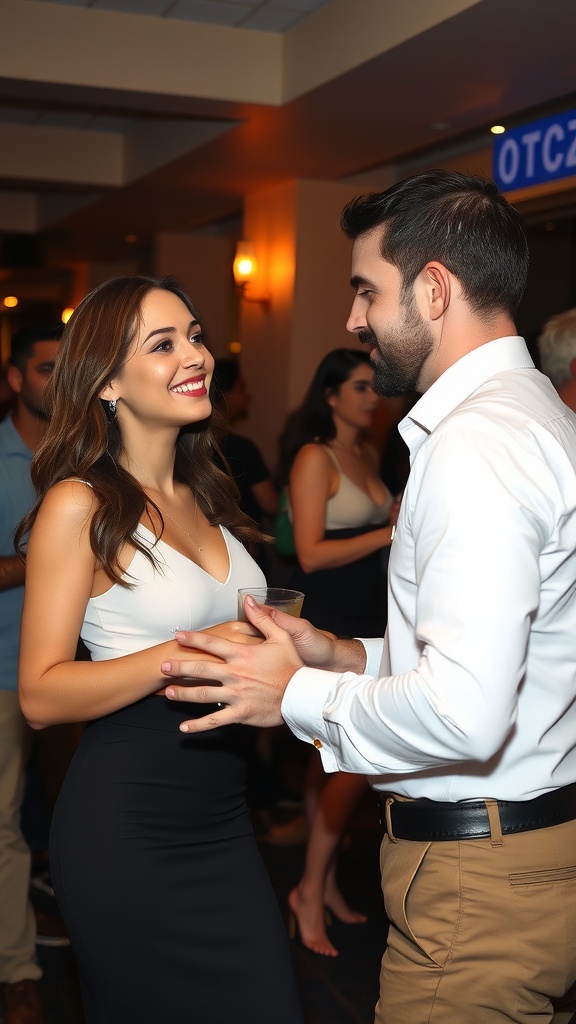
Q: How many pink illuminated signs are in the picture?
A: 0